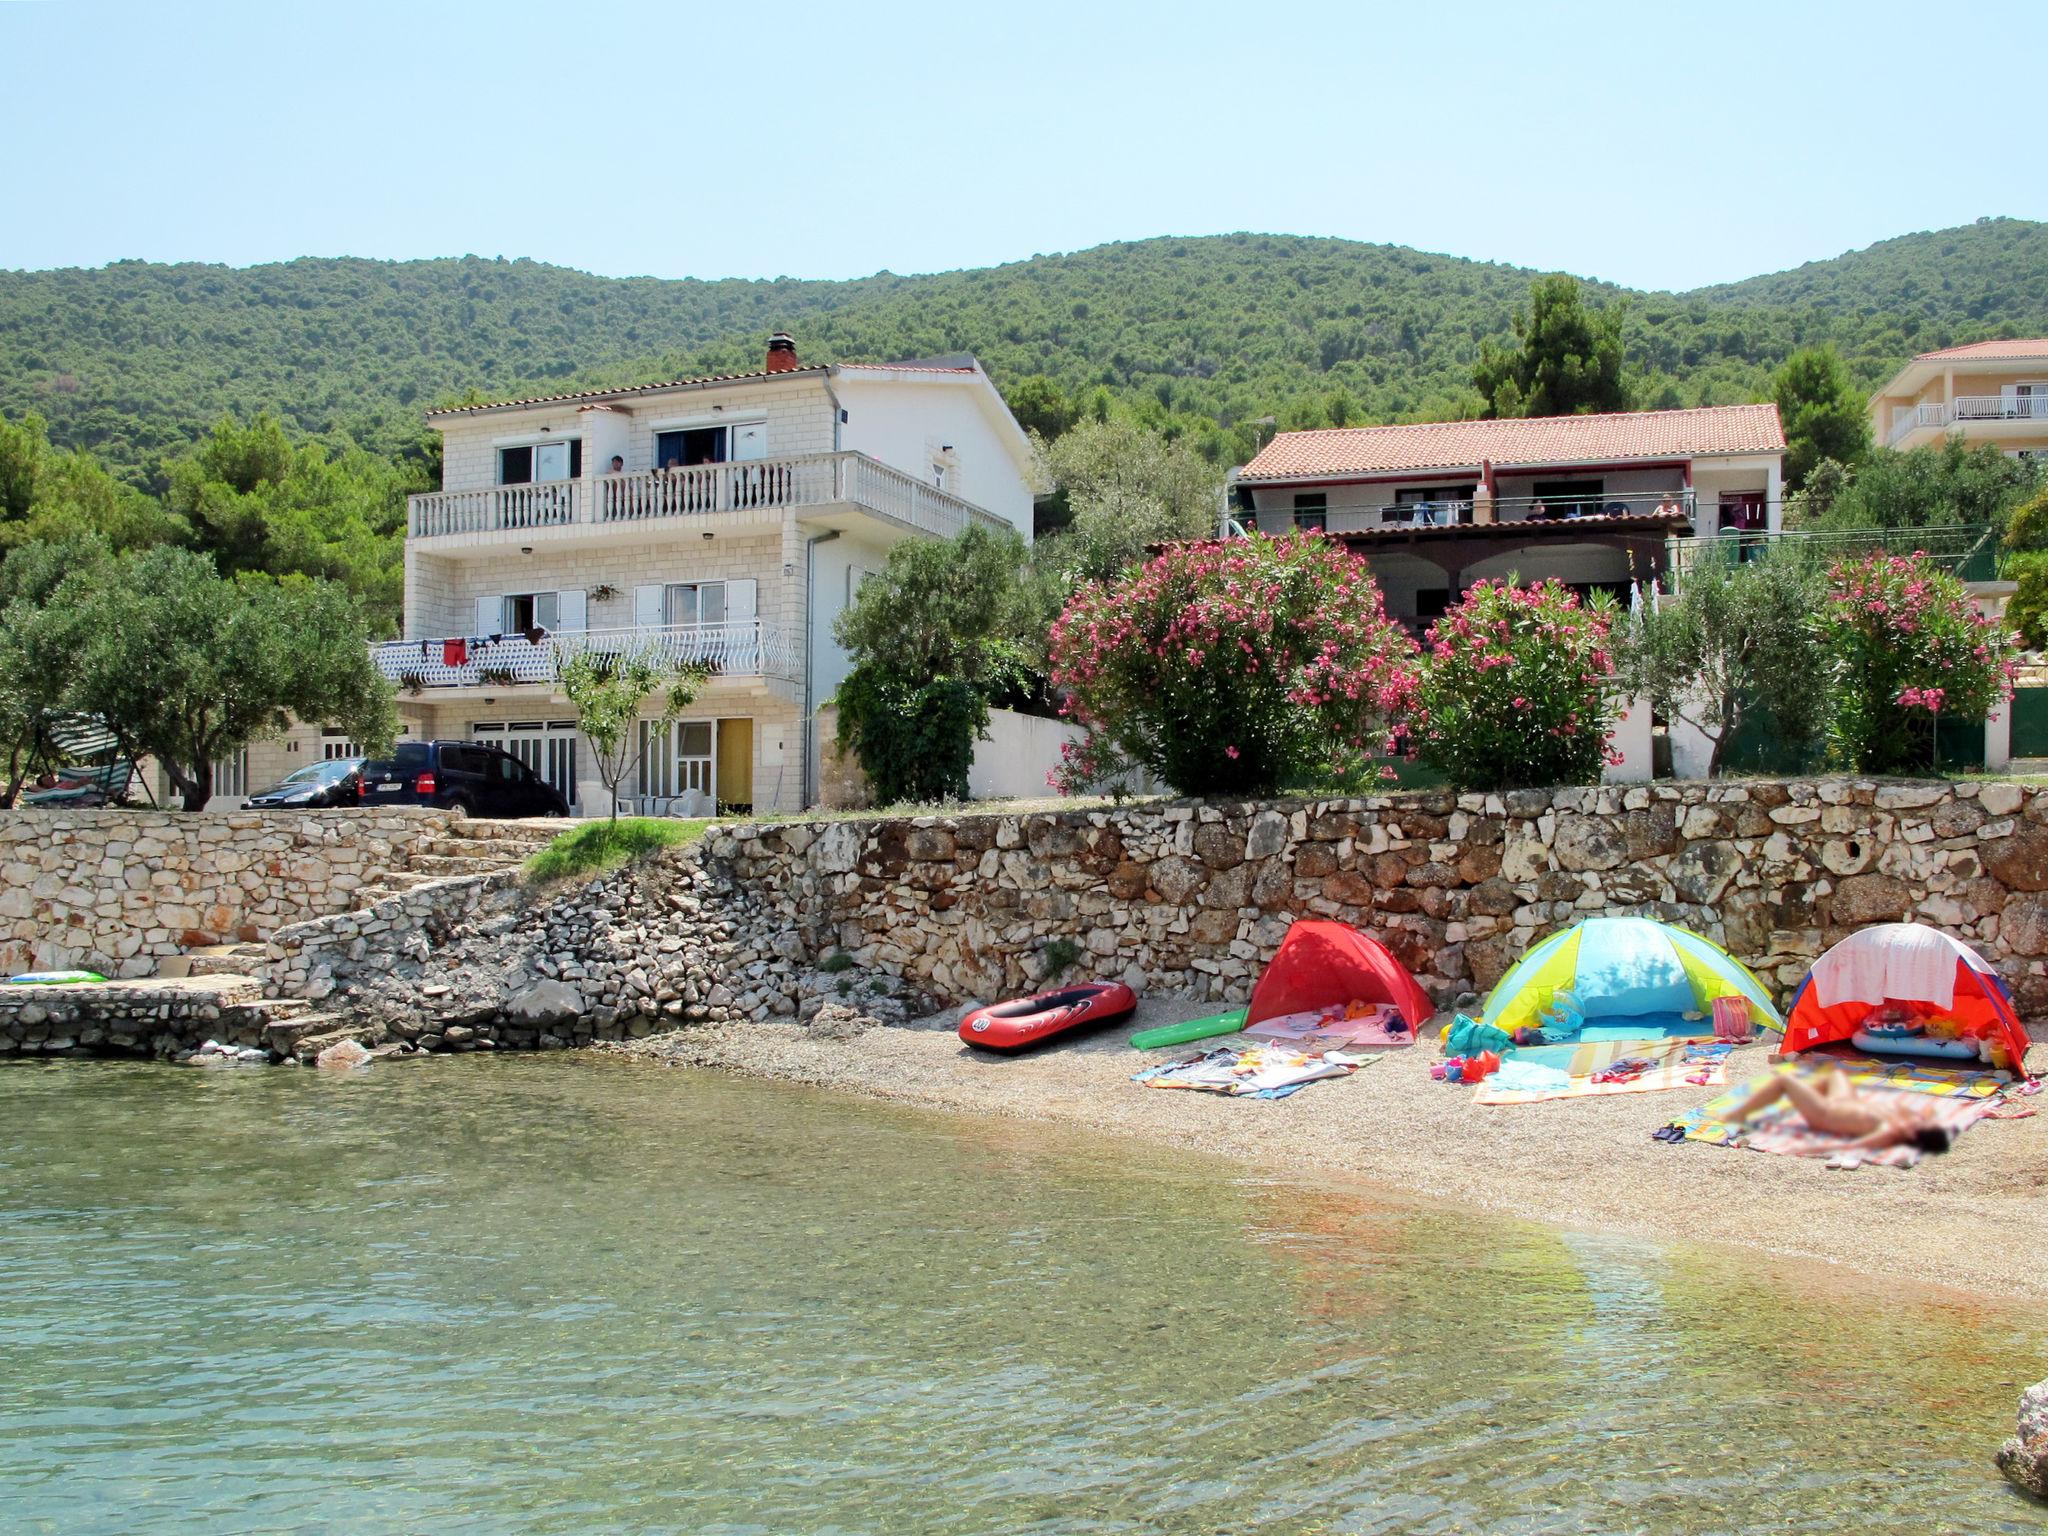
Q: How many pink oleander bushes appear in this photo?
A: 3